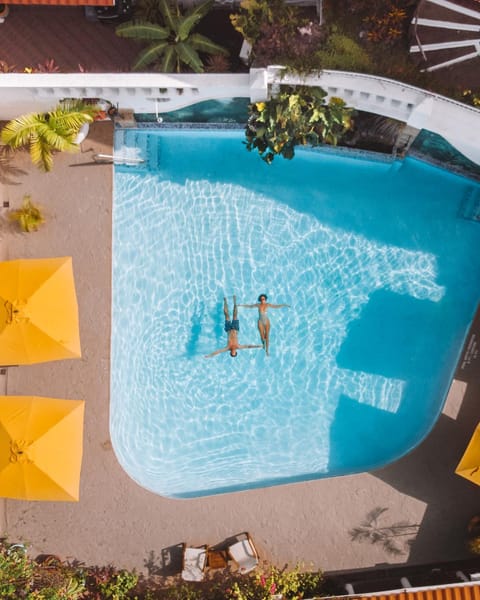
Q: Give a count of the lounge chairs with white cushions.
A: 2